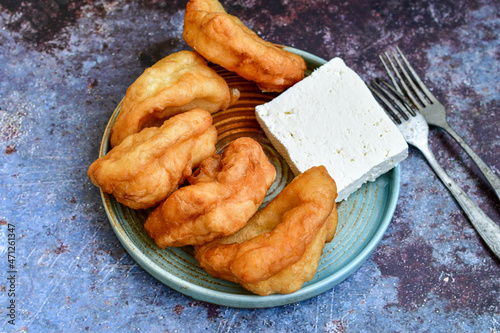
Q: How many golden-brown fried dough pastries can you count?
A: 5